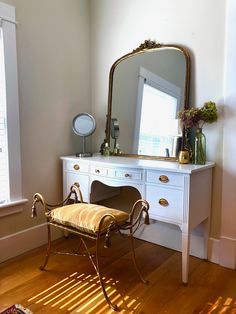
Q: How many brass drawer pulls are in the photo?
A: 6